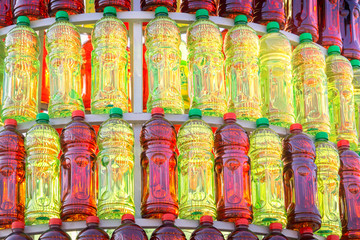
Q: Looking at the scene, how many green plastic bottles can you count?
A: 15